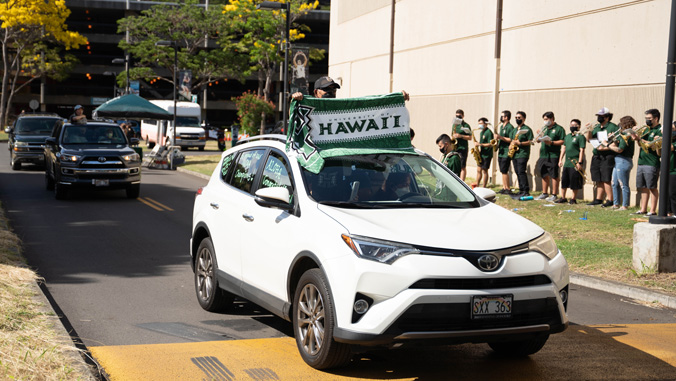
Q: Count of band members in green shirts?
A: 11